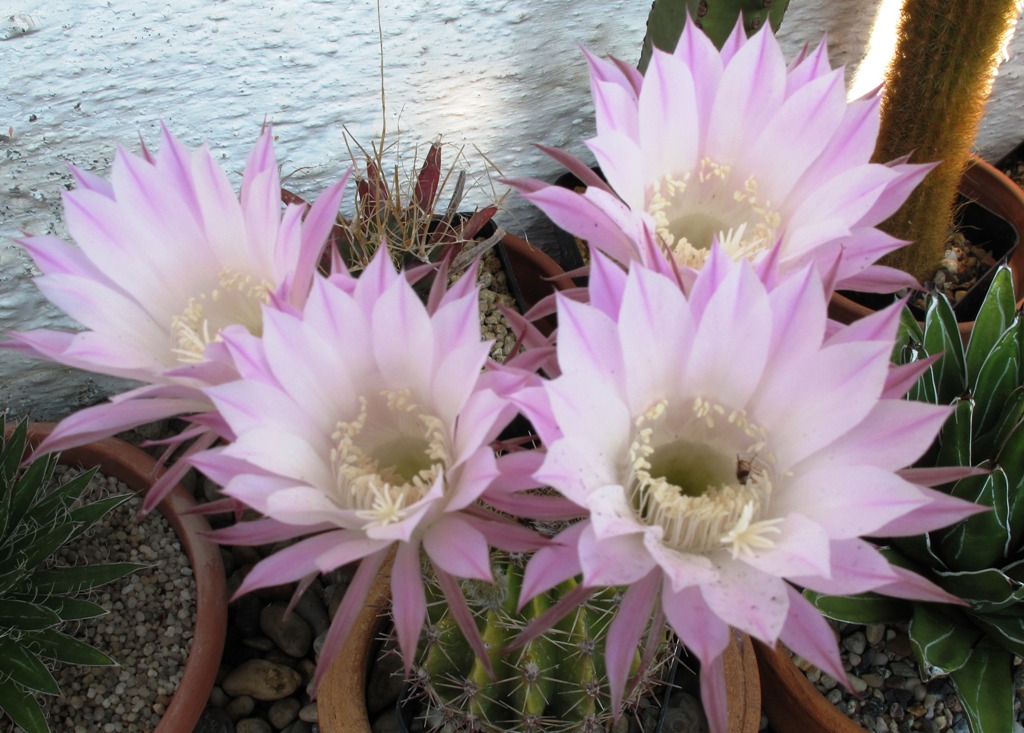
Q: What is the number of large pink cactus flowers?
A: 4